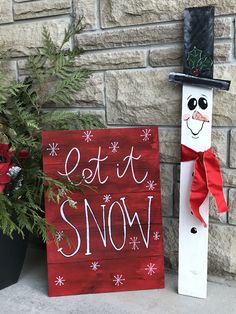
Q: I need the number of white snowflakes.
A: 13